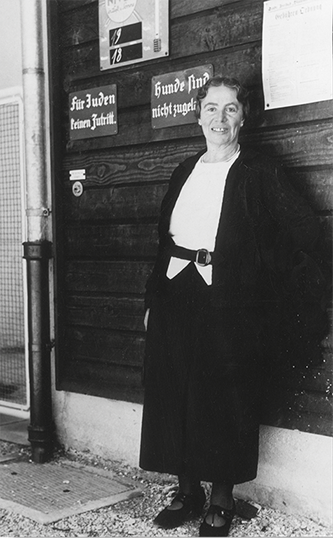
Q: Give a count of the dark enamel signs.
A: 2